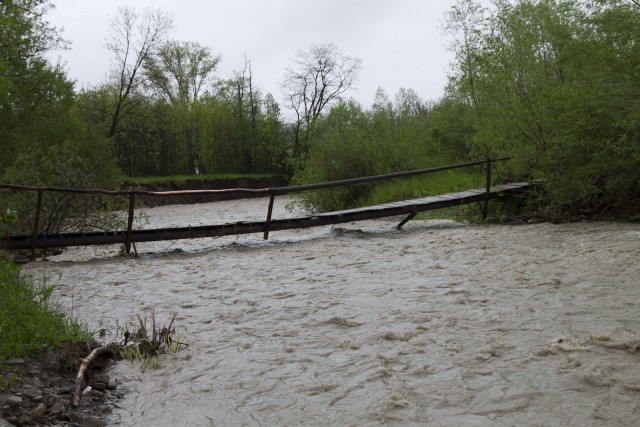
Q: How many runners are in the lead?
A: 0